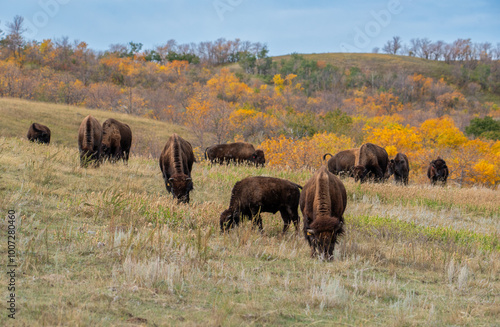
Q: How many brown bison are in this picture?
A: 11